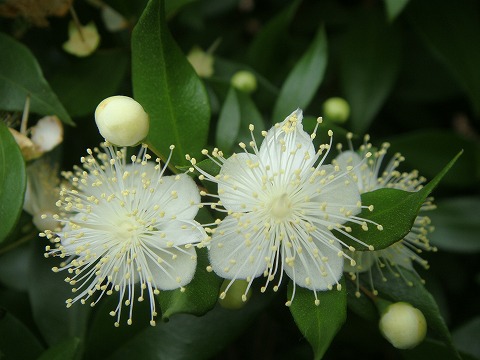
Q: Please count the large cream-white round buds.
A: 2